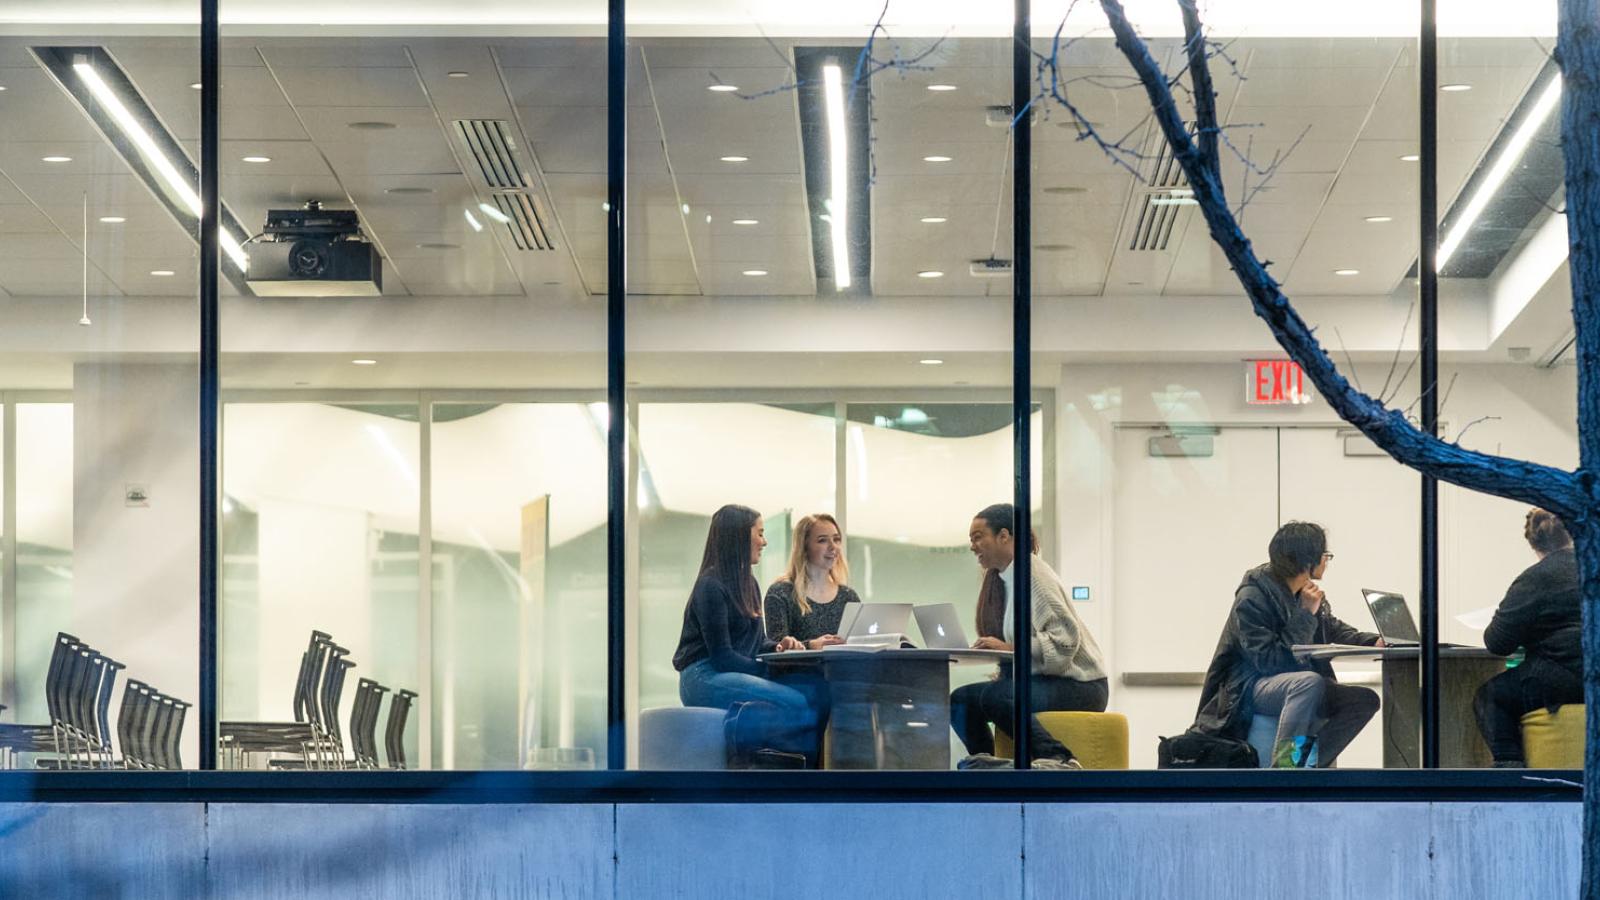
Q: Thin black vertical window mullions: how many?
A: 4